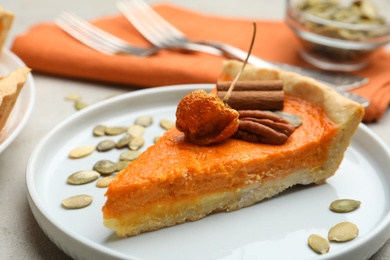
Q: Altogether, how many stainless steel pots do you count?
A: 0